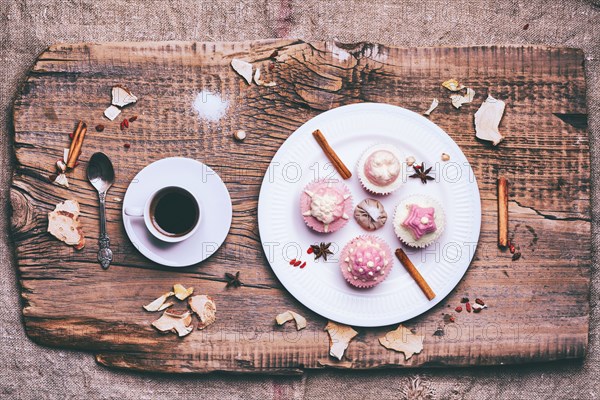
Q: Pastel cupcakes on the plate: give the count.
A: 4